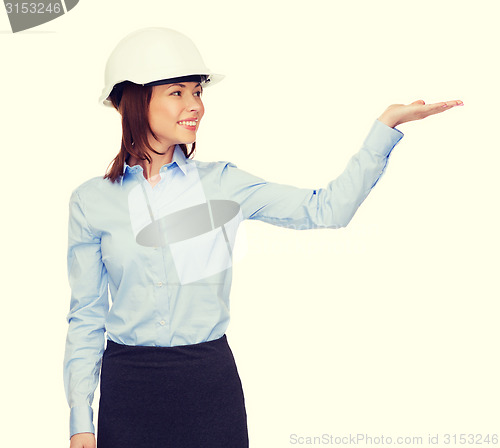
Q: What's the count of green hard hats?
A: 0